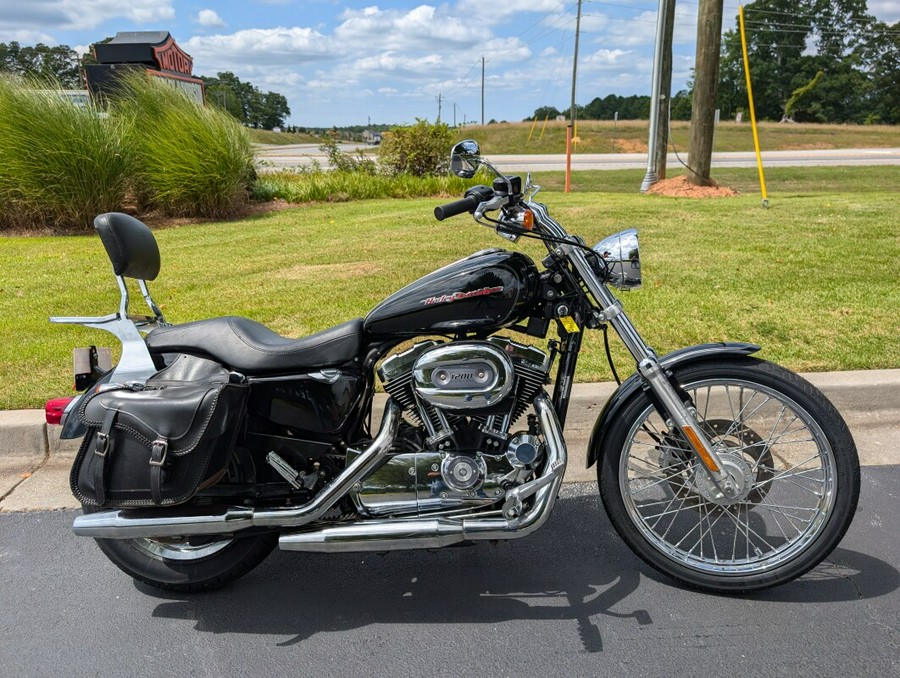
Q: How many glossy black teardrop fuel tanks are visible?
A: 1